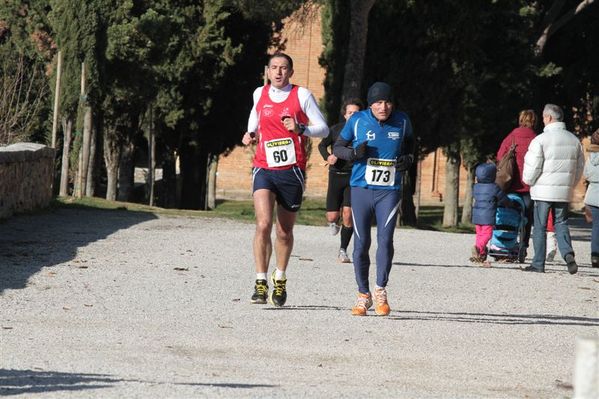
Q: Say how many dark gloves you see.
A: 2